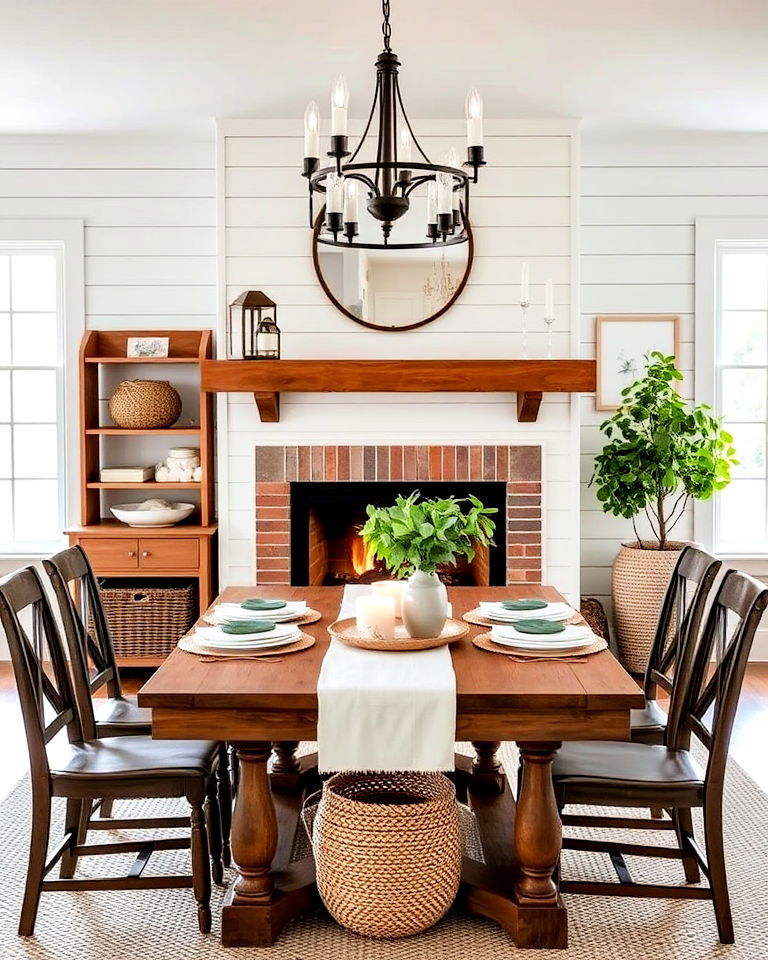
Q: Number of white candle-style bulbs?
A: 9